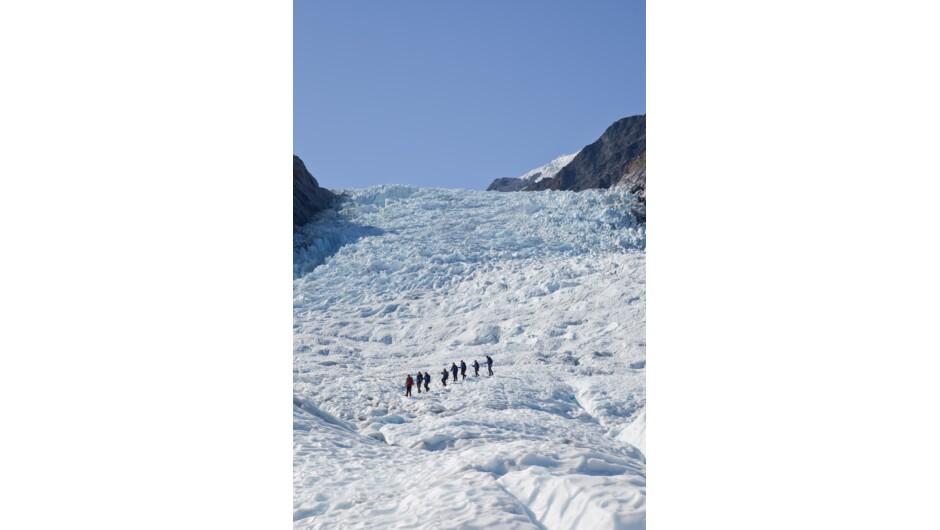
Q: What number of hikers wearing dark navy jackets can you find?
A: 7